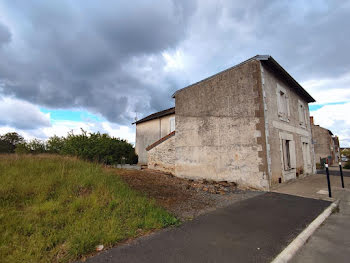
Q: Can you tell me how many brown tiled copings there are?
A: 1